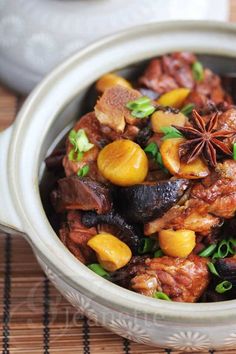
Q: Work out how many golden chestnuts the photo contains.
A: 7